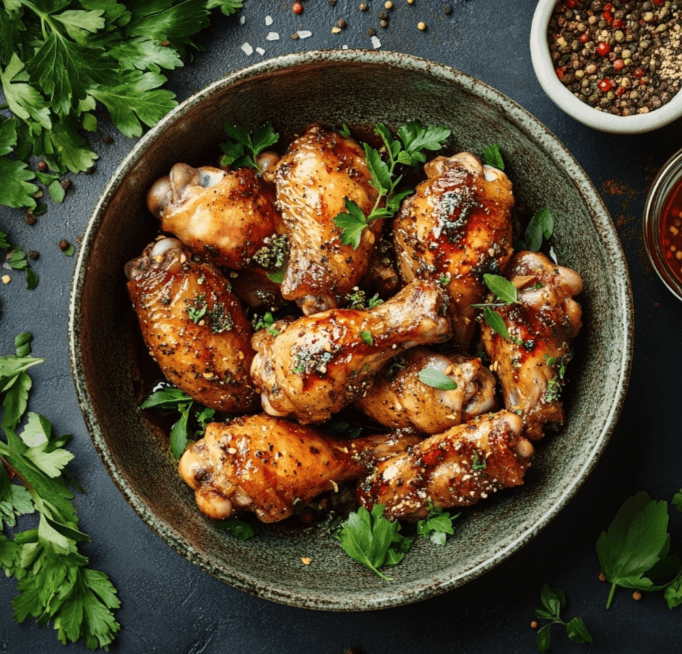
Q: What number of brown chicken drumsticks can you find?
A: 9